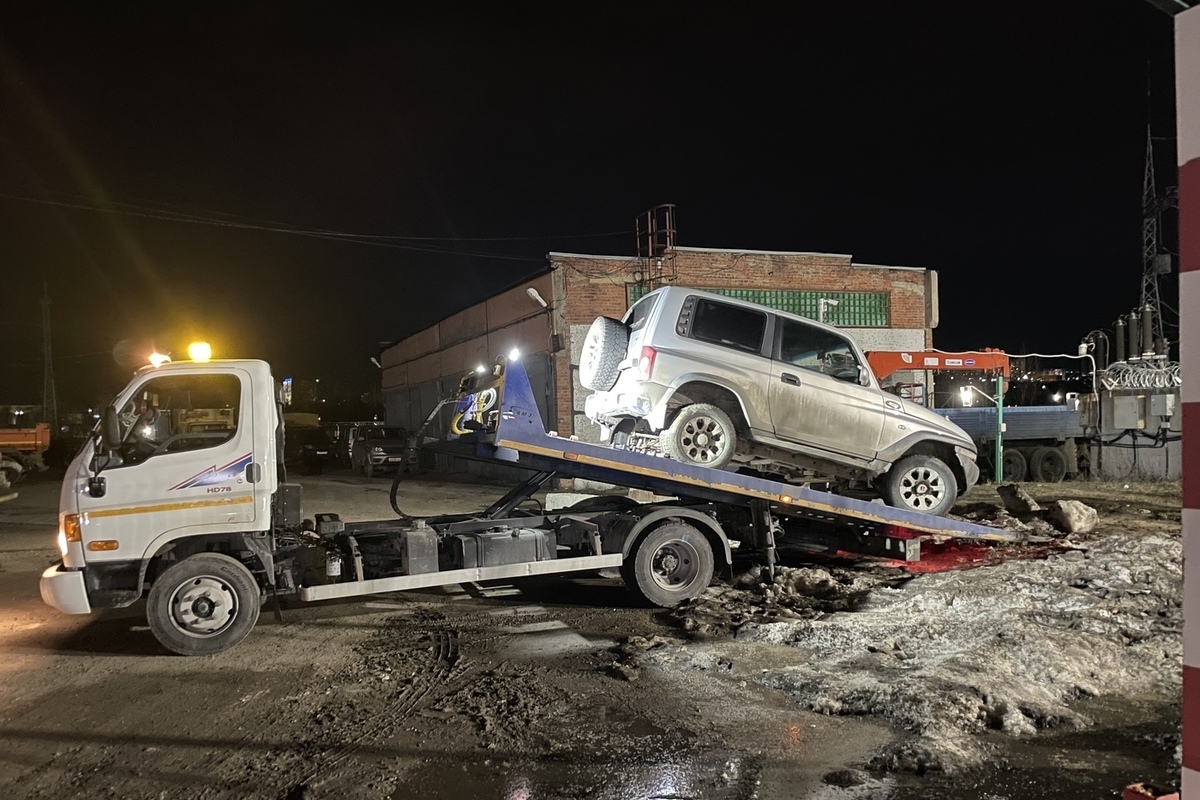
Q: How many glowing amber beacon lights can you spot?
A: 2